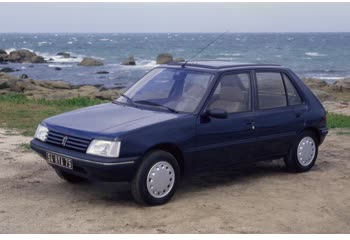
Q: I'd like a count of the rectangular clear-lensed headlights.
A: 2